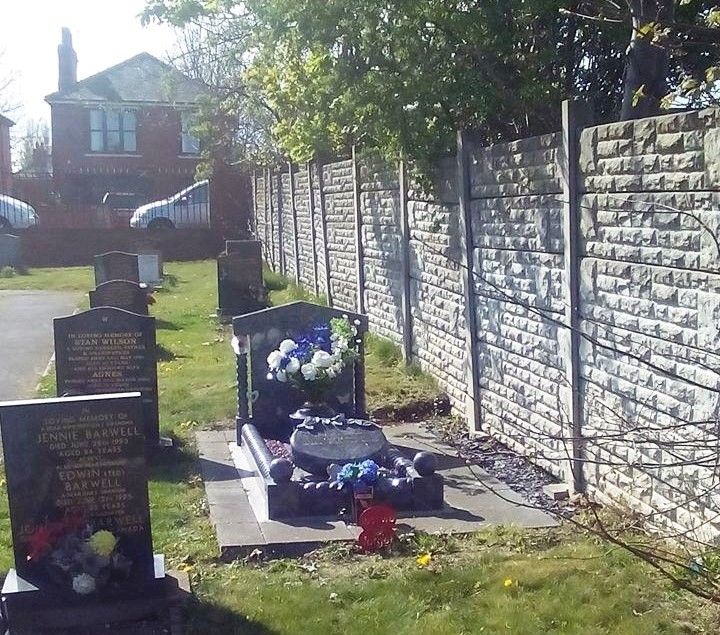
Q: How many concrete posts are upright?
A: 11